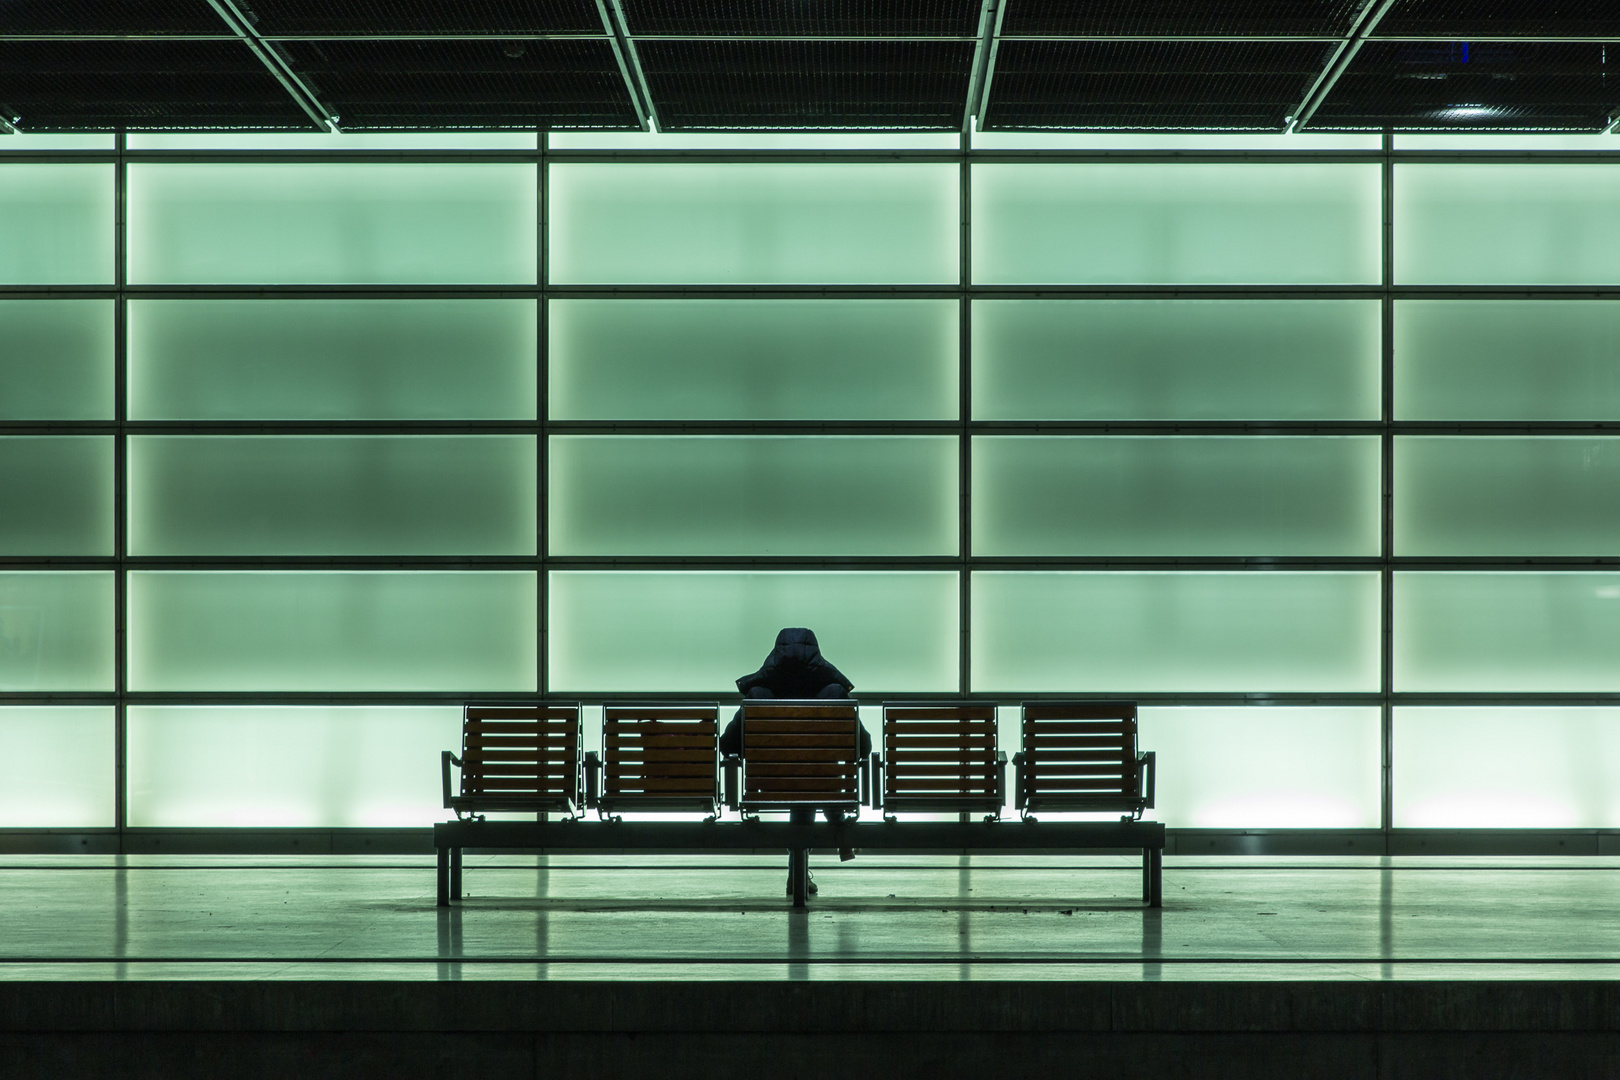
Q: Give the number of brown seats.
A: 5